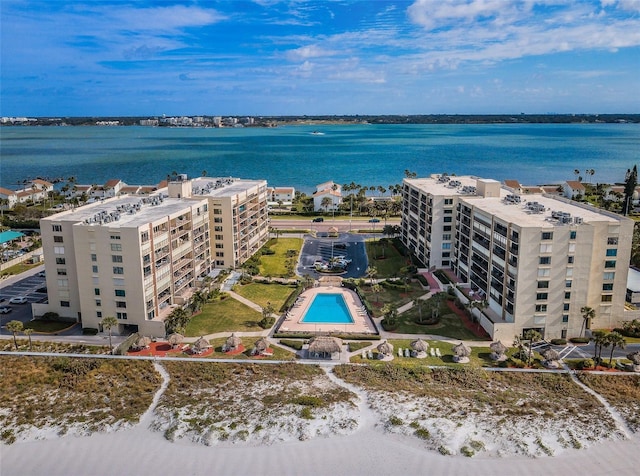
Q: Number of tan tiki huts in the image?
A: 12